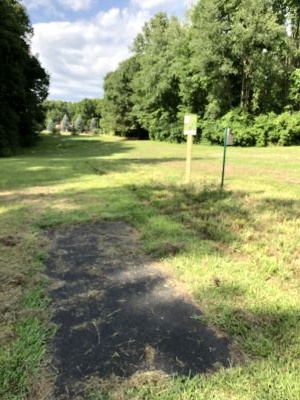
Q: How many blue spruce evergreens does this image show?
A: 4